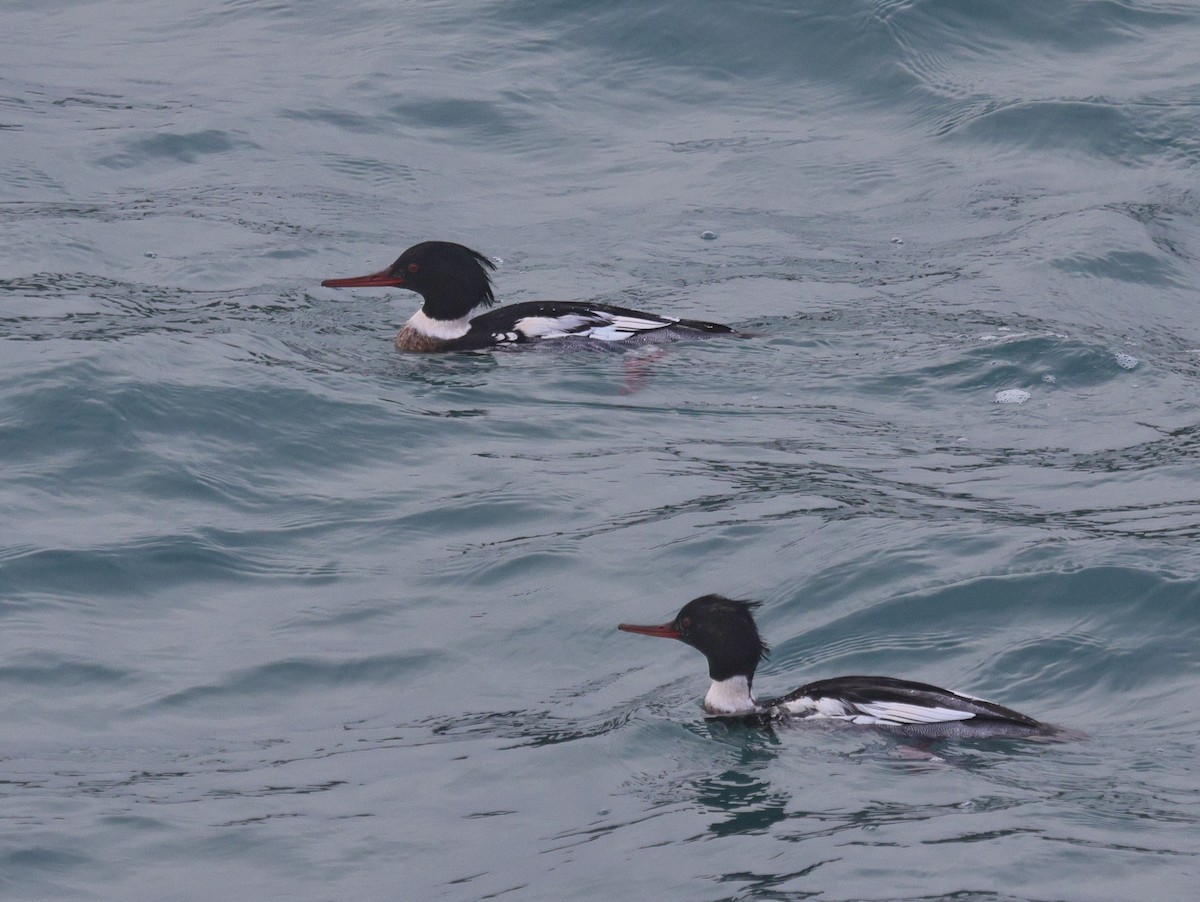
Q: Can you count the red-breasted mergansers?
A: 2